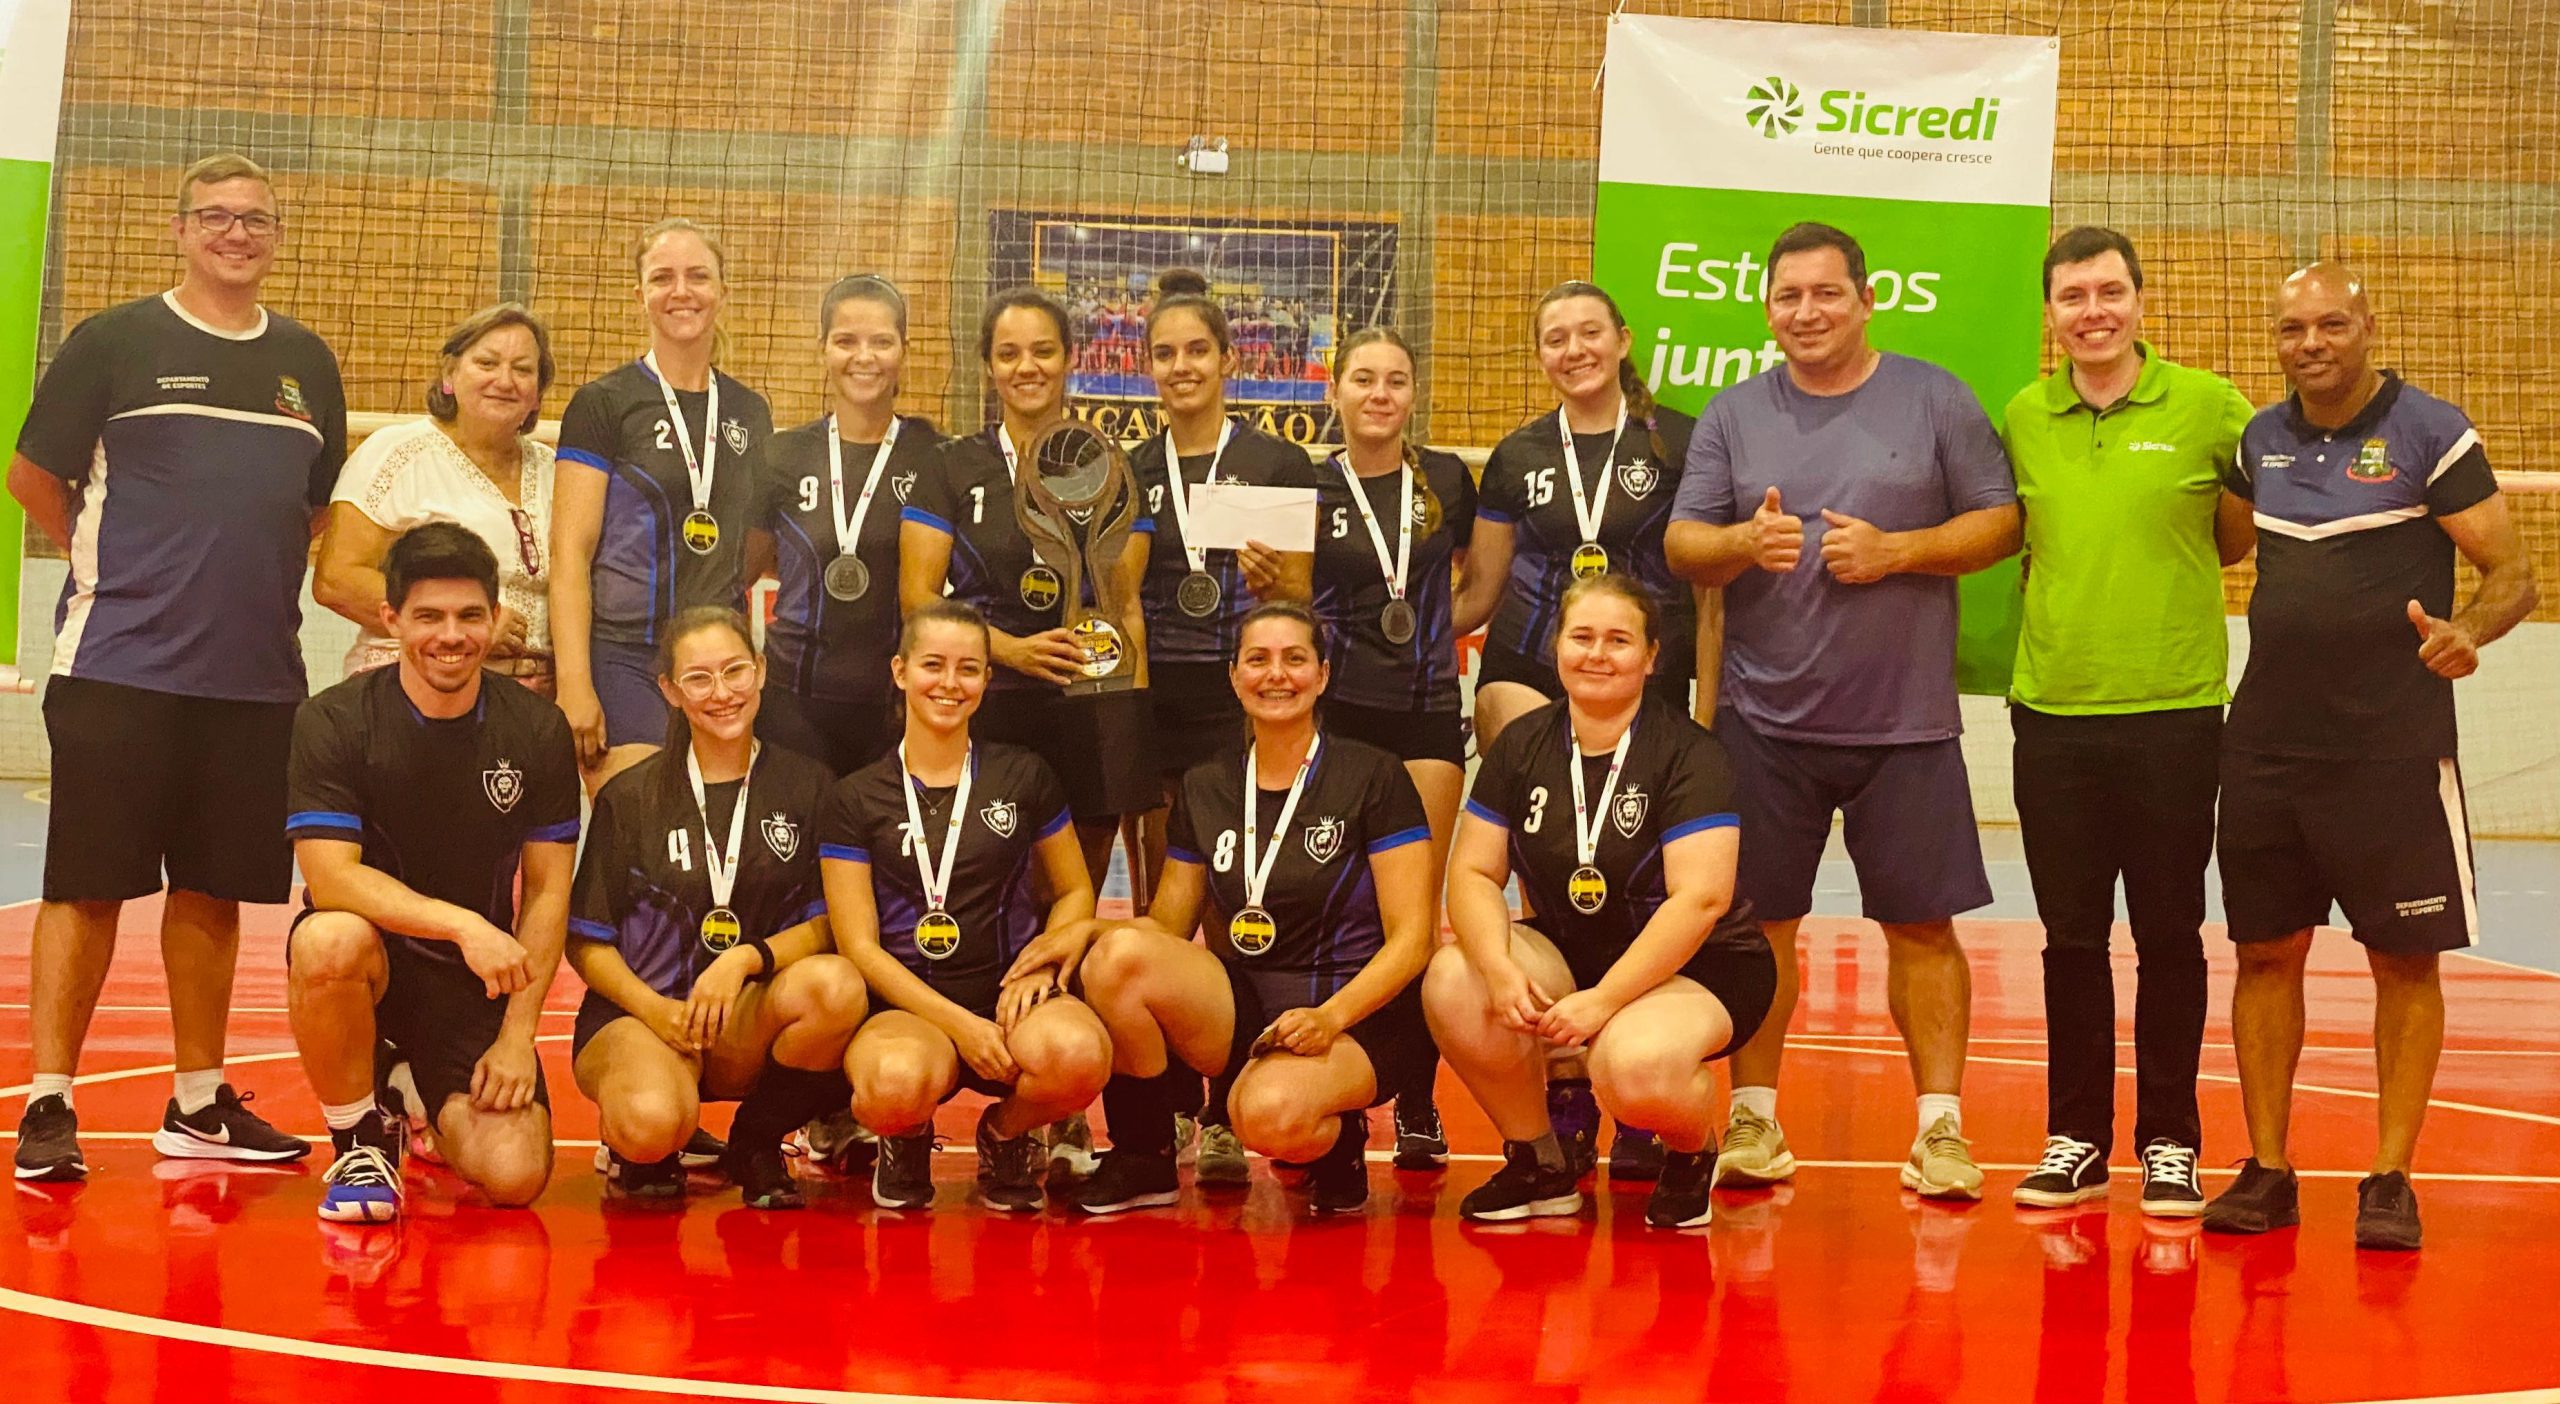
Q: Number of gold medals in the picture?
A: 7